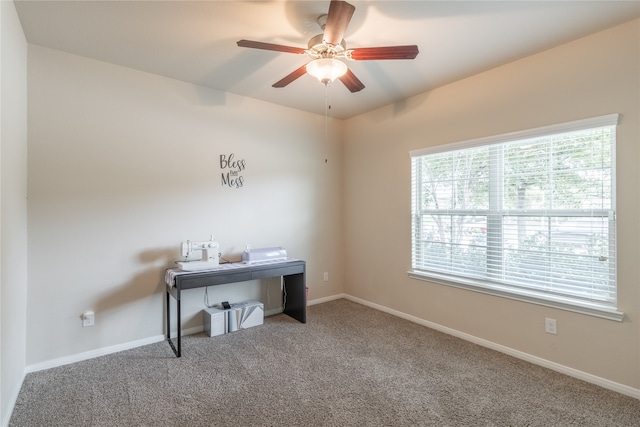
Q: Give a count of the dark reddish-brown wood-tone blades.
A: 5